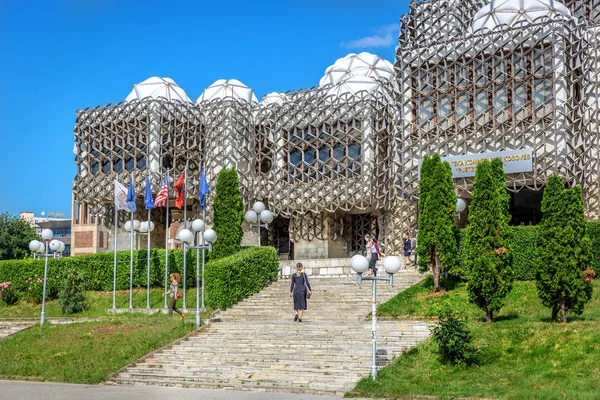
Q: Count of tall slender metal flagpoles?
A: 6